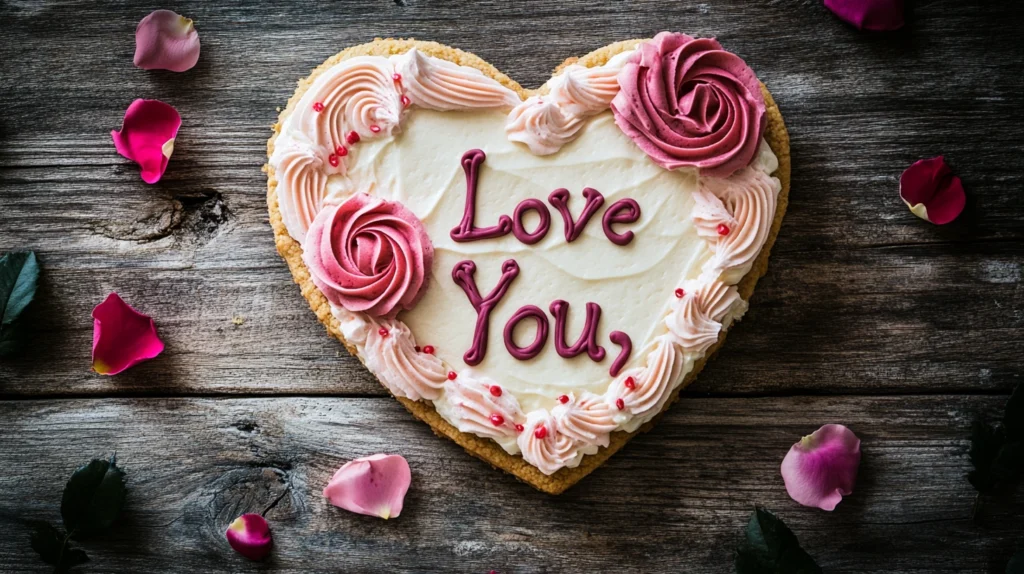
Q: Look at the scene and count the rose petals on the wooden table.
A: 8